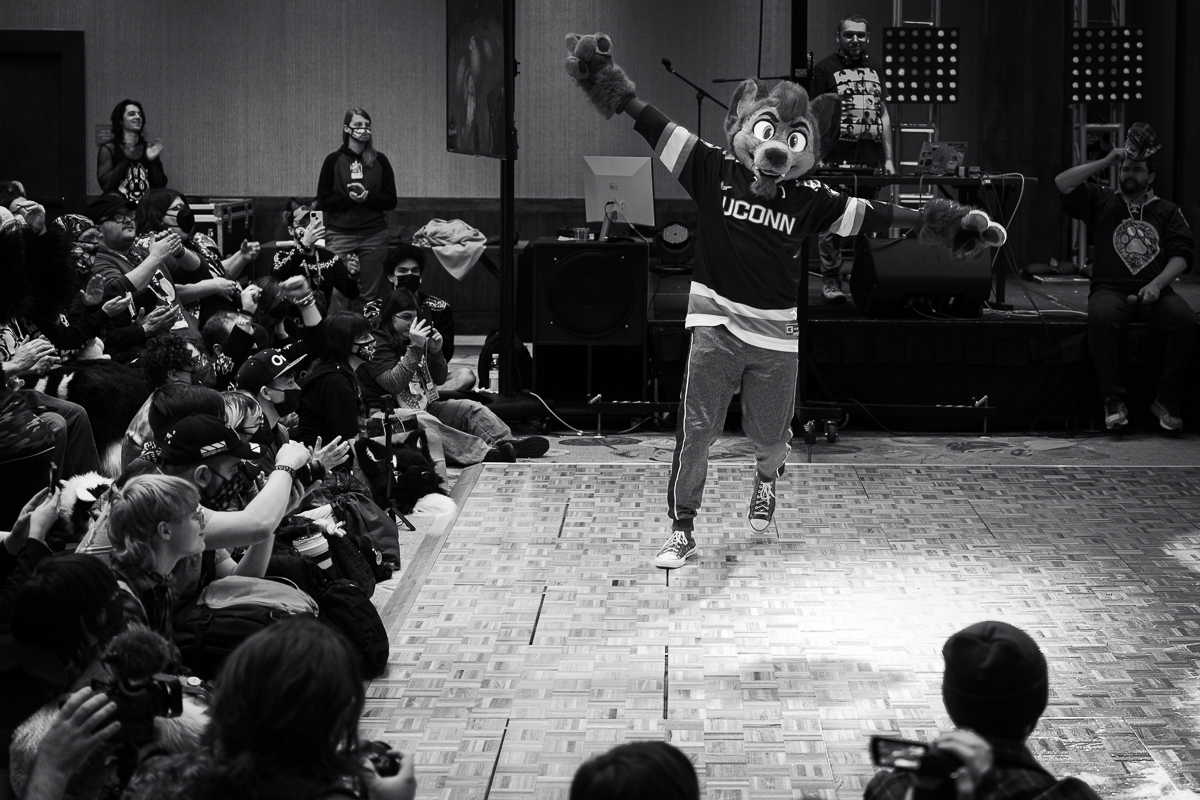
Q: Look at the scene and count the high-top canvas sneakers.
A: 2